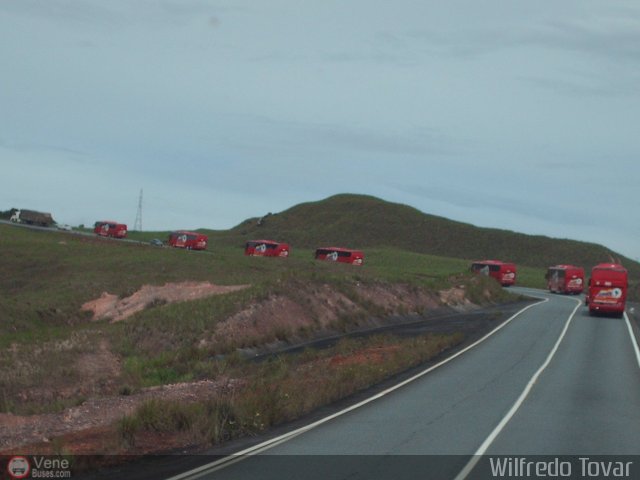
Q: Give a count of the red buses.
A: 7